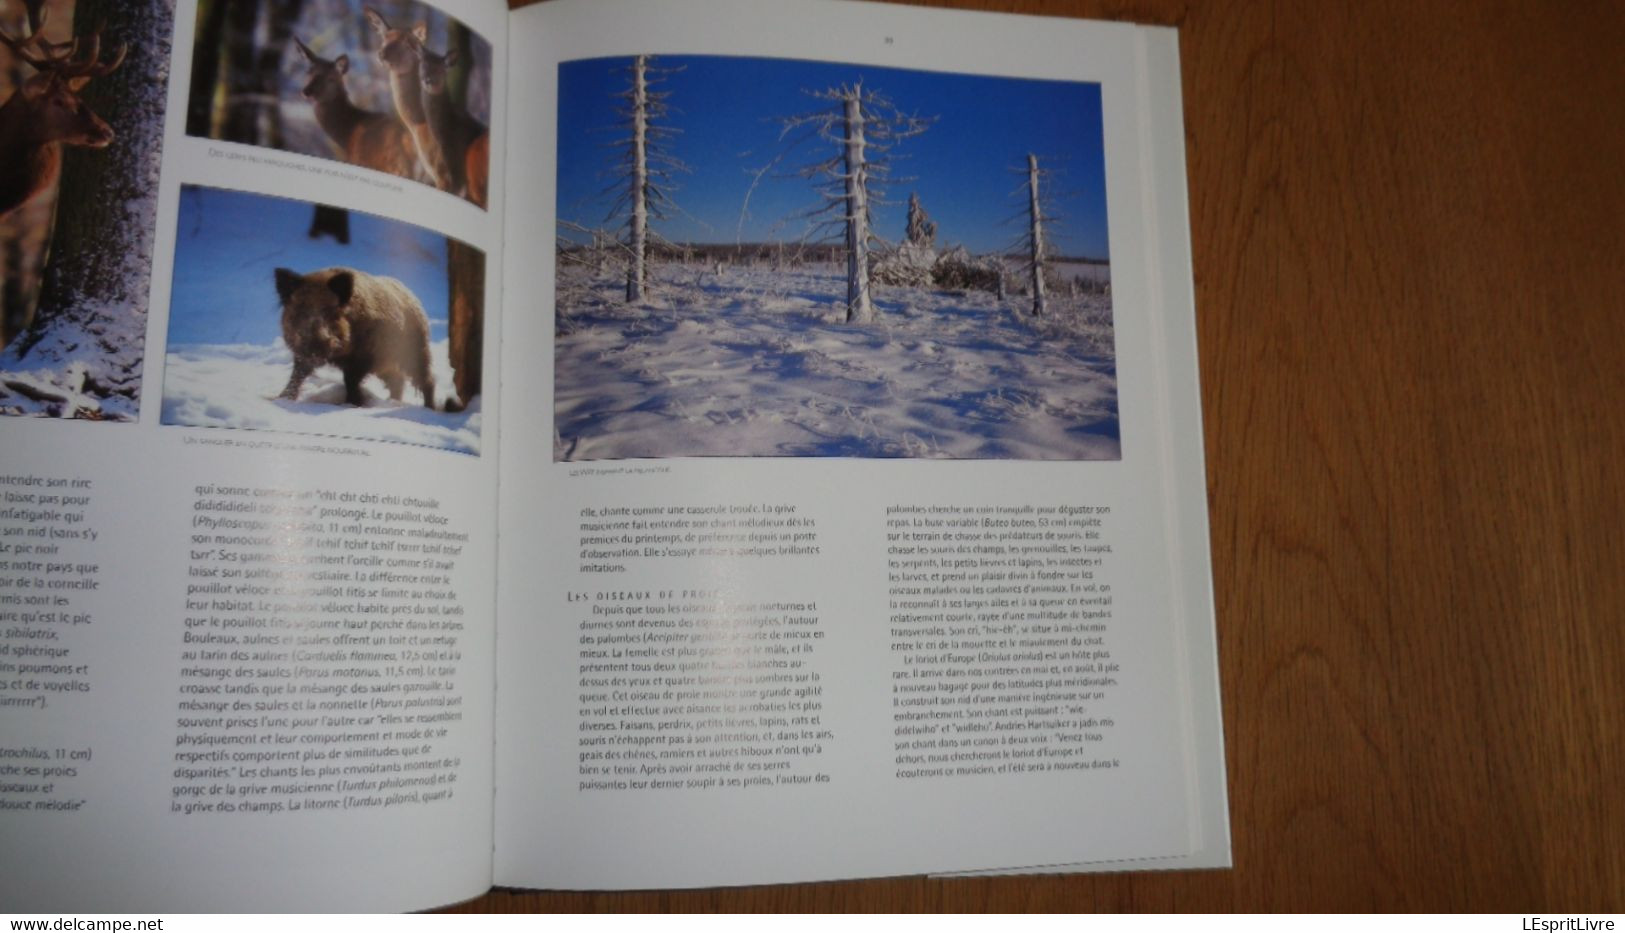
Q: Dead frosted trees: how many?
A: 3